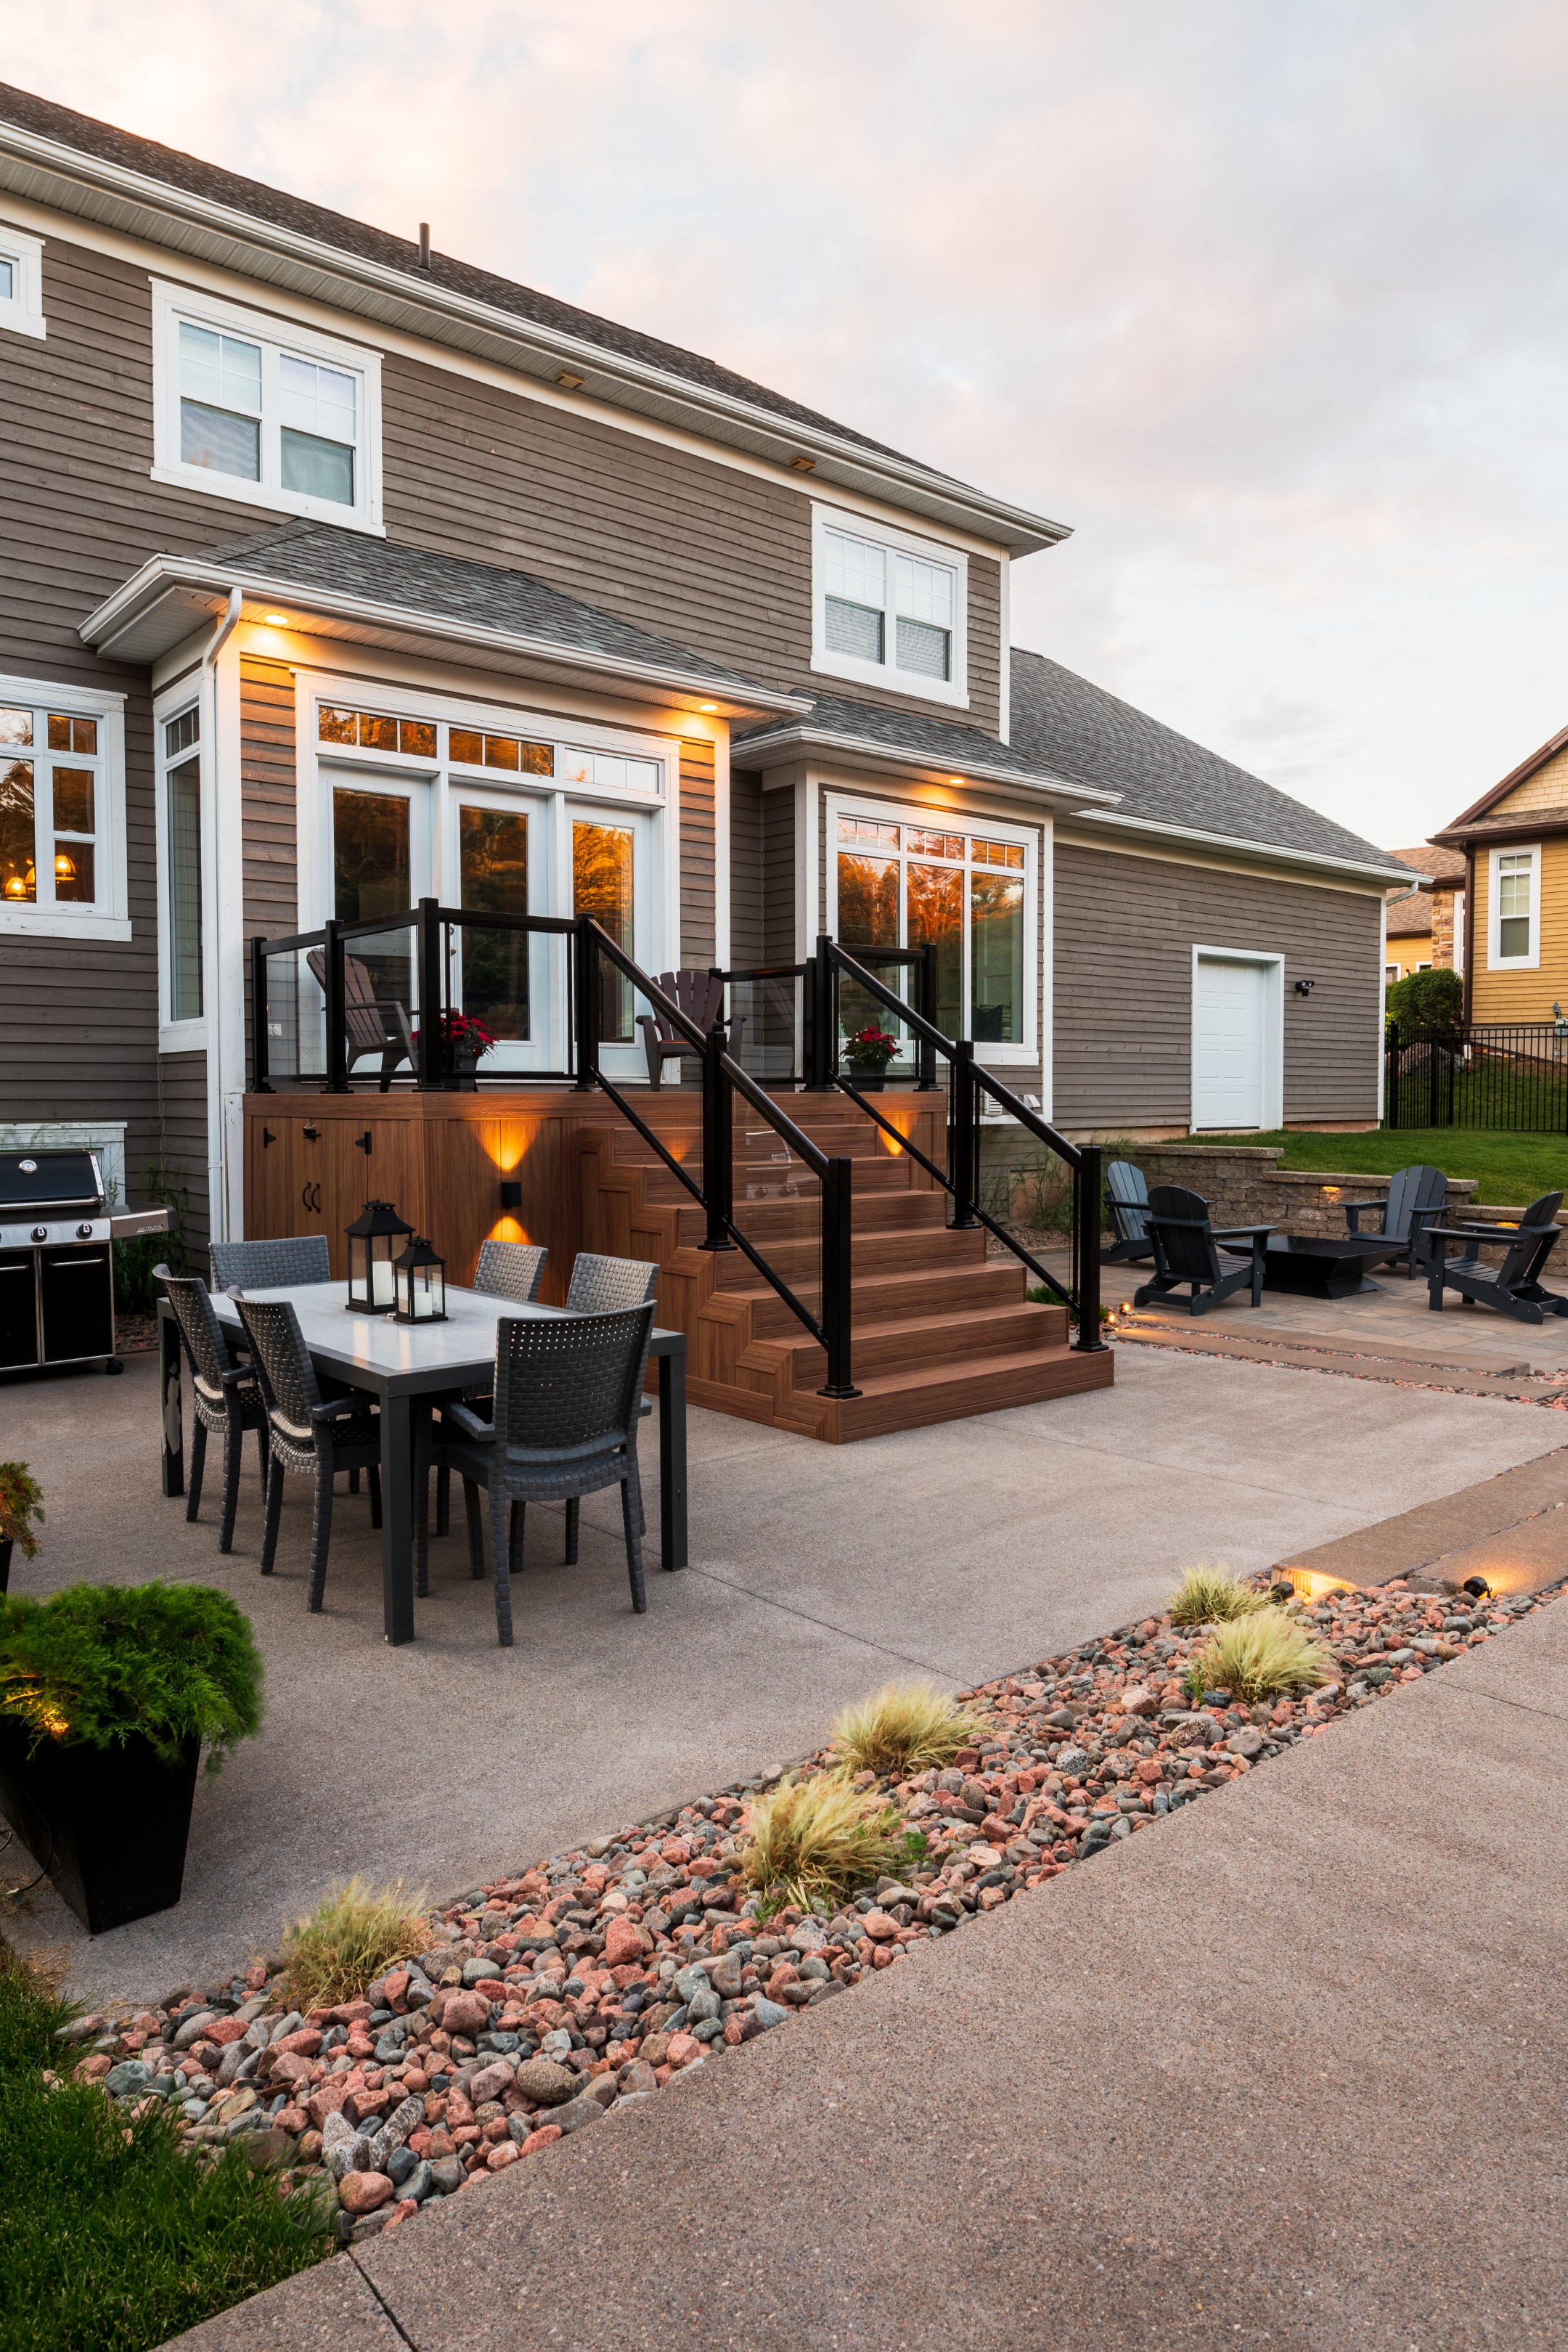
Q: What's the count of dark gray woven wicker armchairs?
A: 6